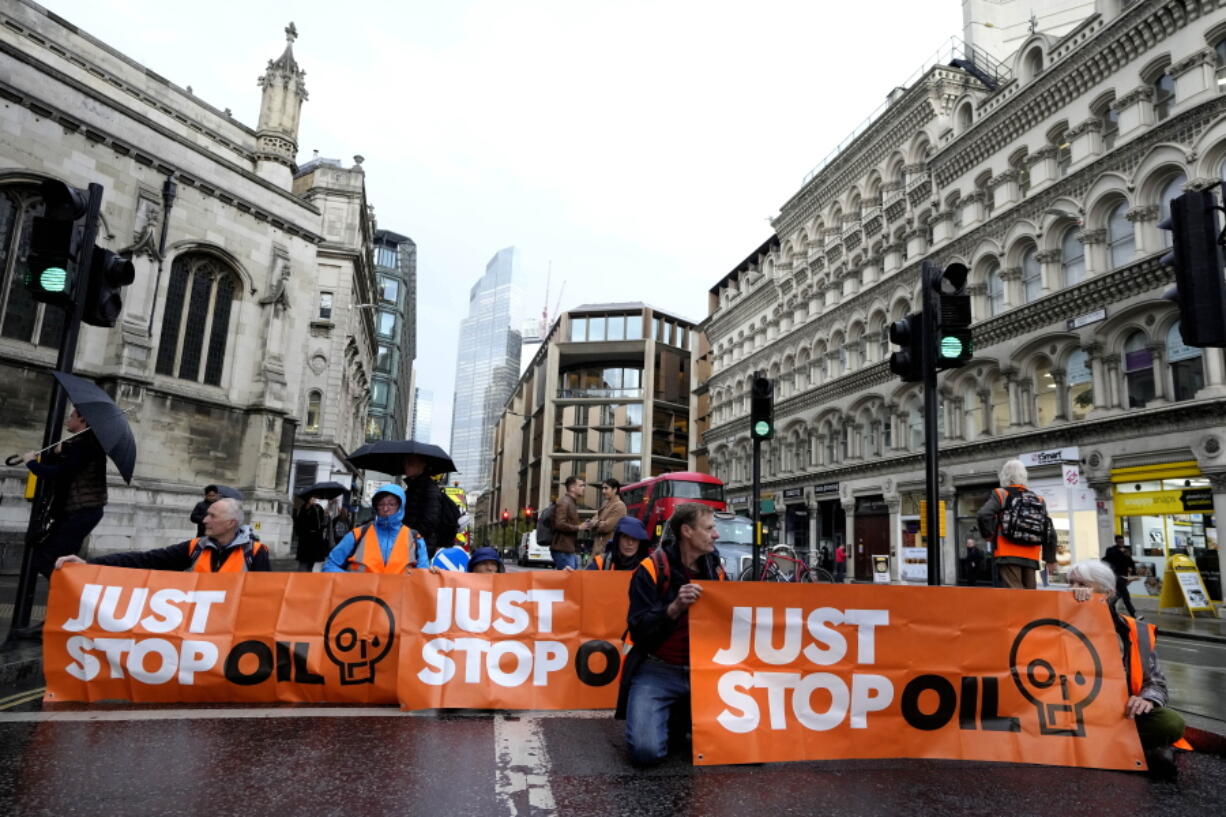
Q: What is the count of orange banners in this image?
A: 3